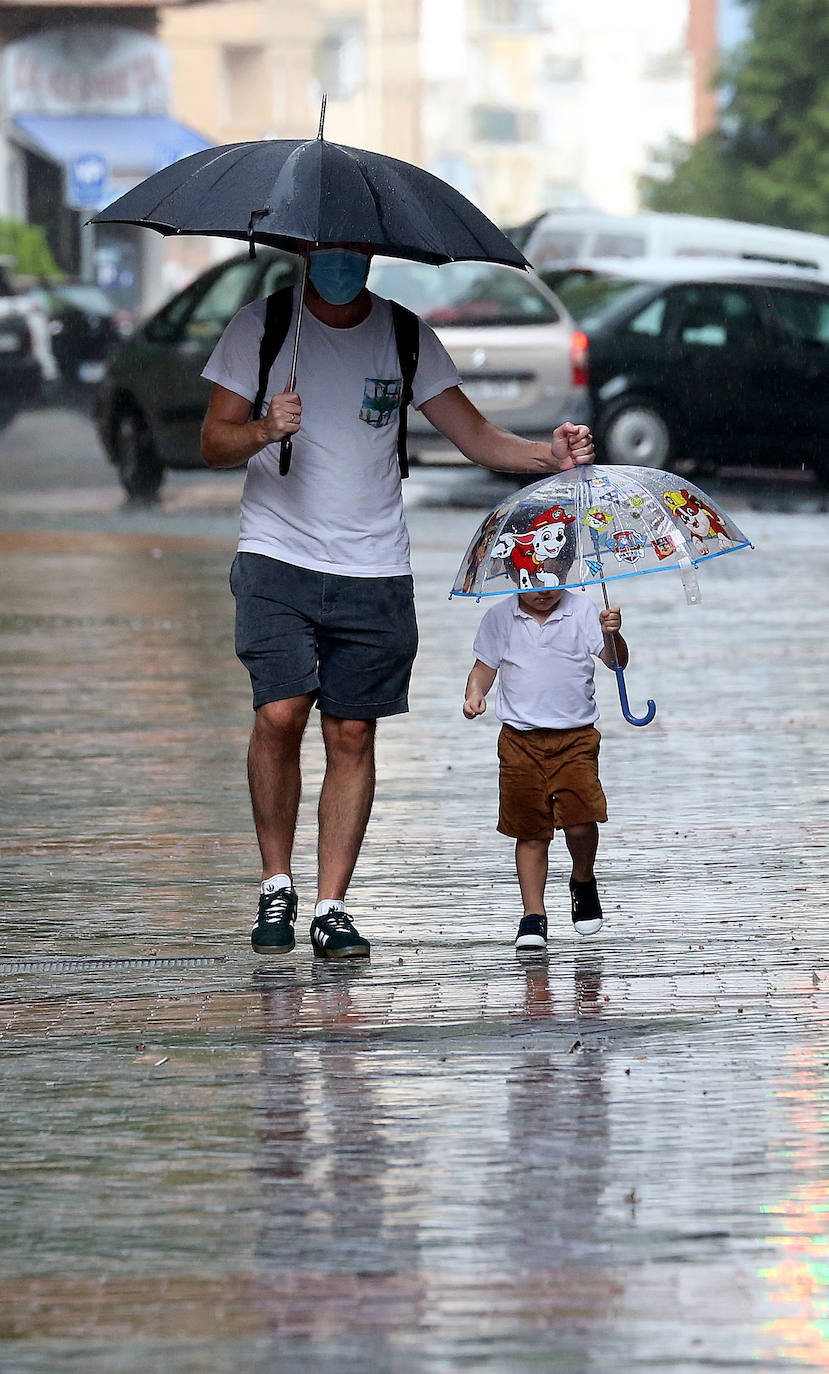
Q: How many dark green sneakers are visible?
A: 2